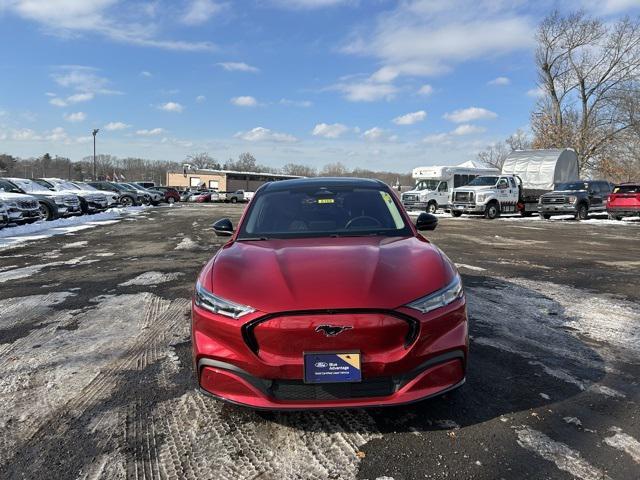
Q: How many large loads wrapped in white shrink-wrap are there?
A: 1